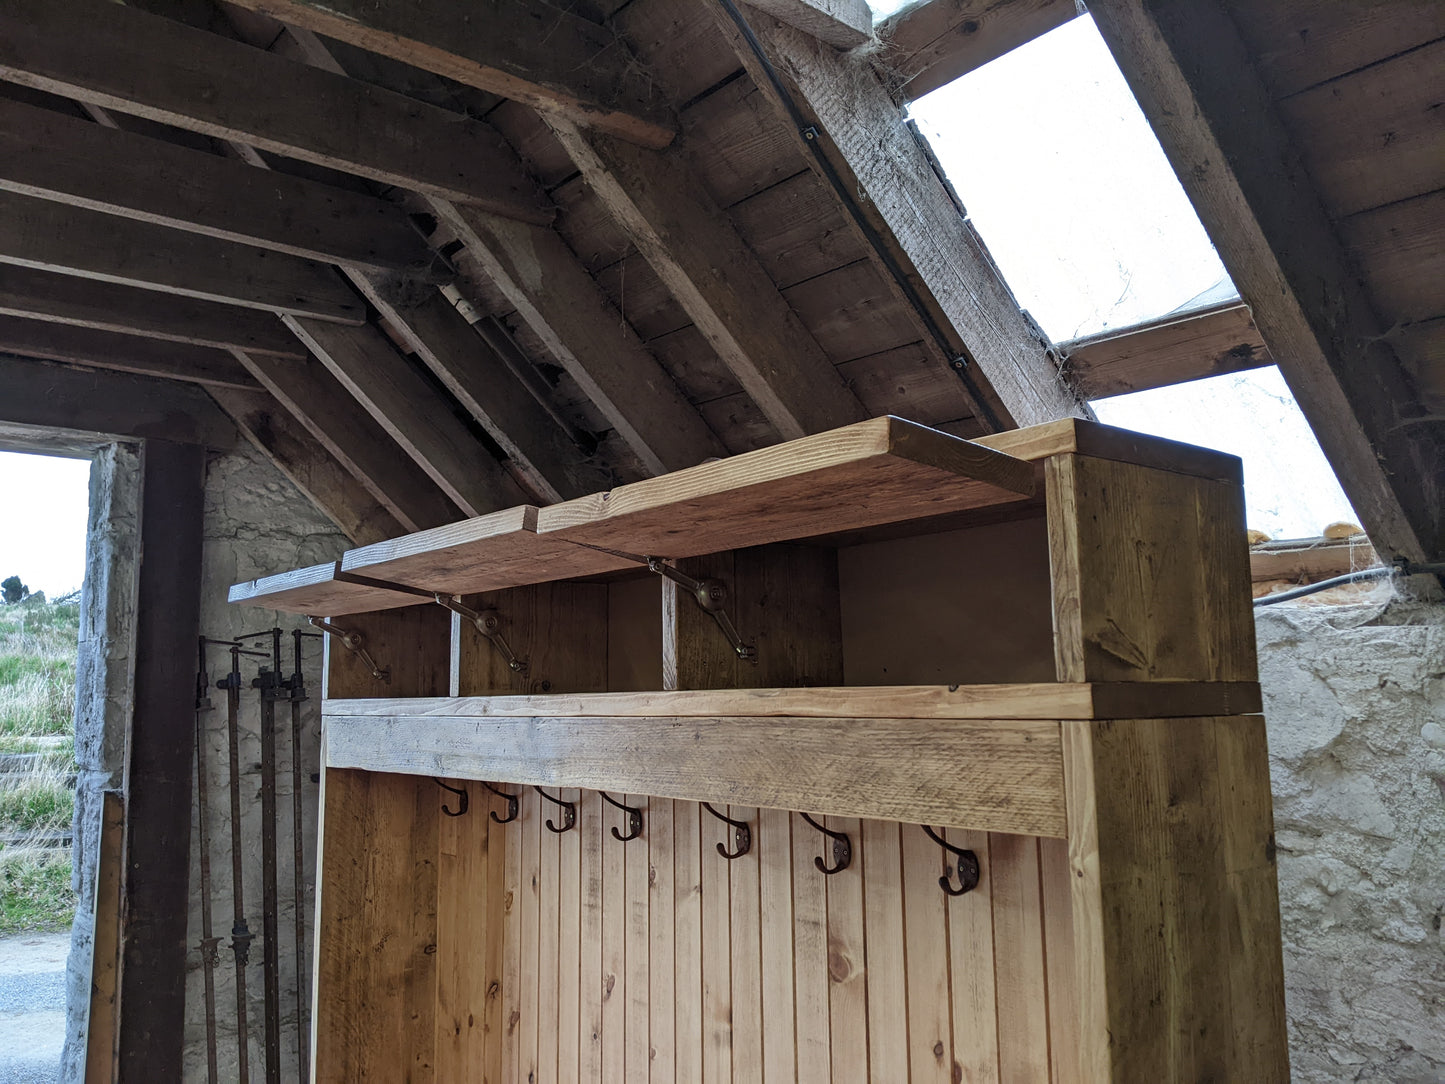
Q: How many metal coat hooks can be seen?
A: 7